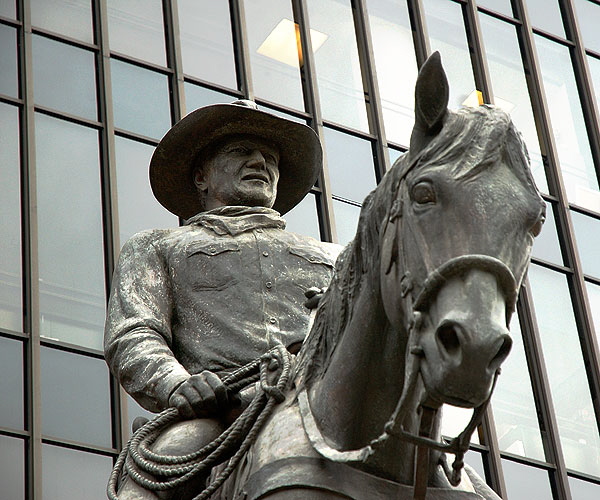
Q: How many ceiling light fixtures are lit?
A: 2